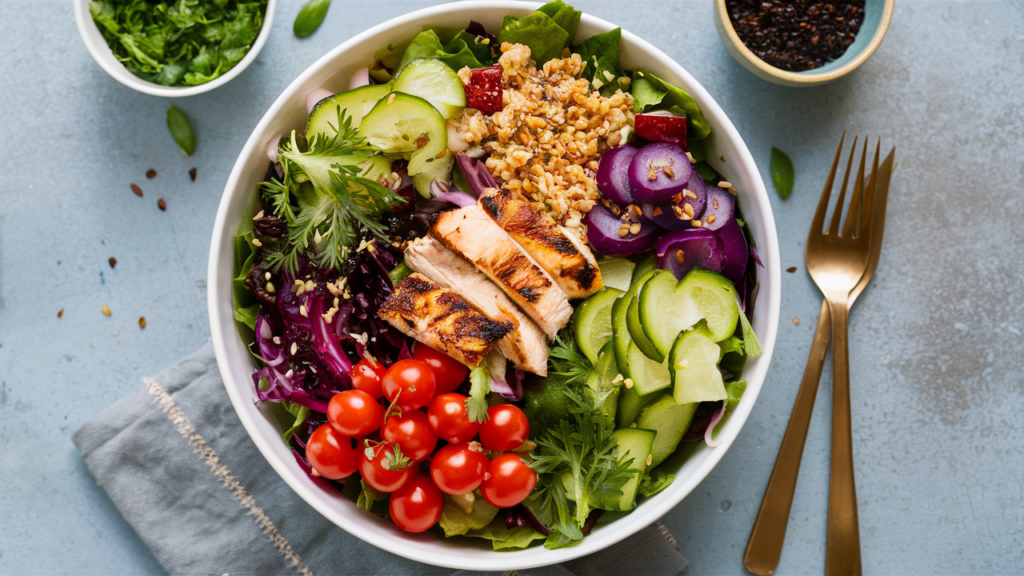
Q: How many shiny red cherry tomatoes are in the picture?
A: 12